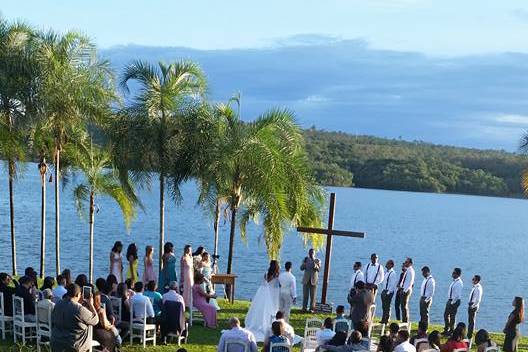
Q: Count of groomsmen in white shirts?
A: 7